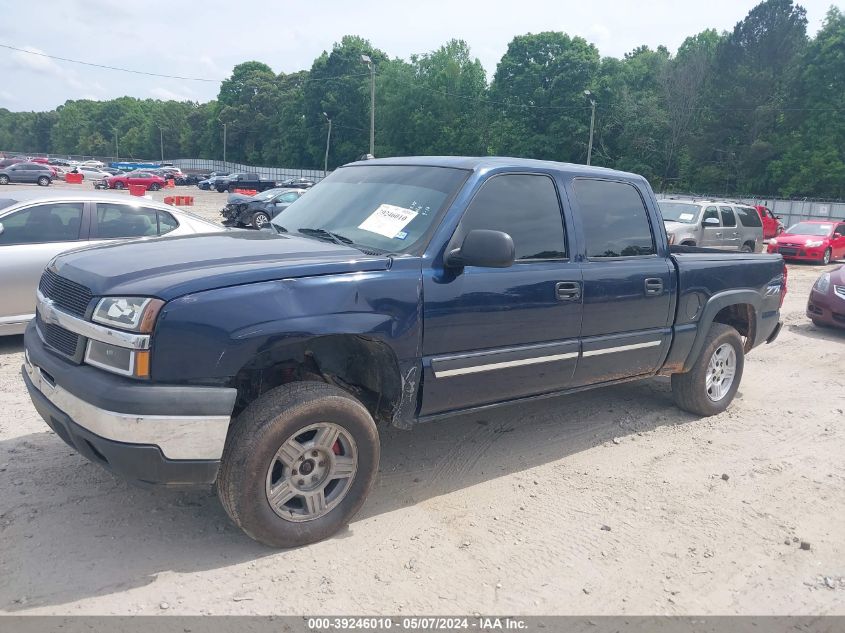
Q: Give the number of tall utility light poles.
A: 6